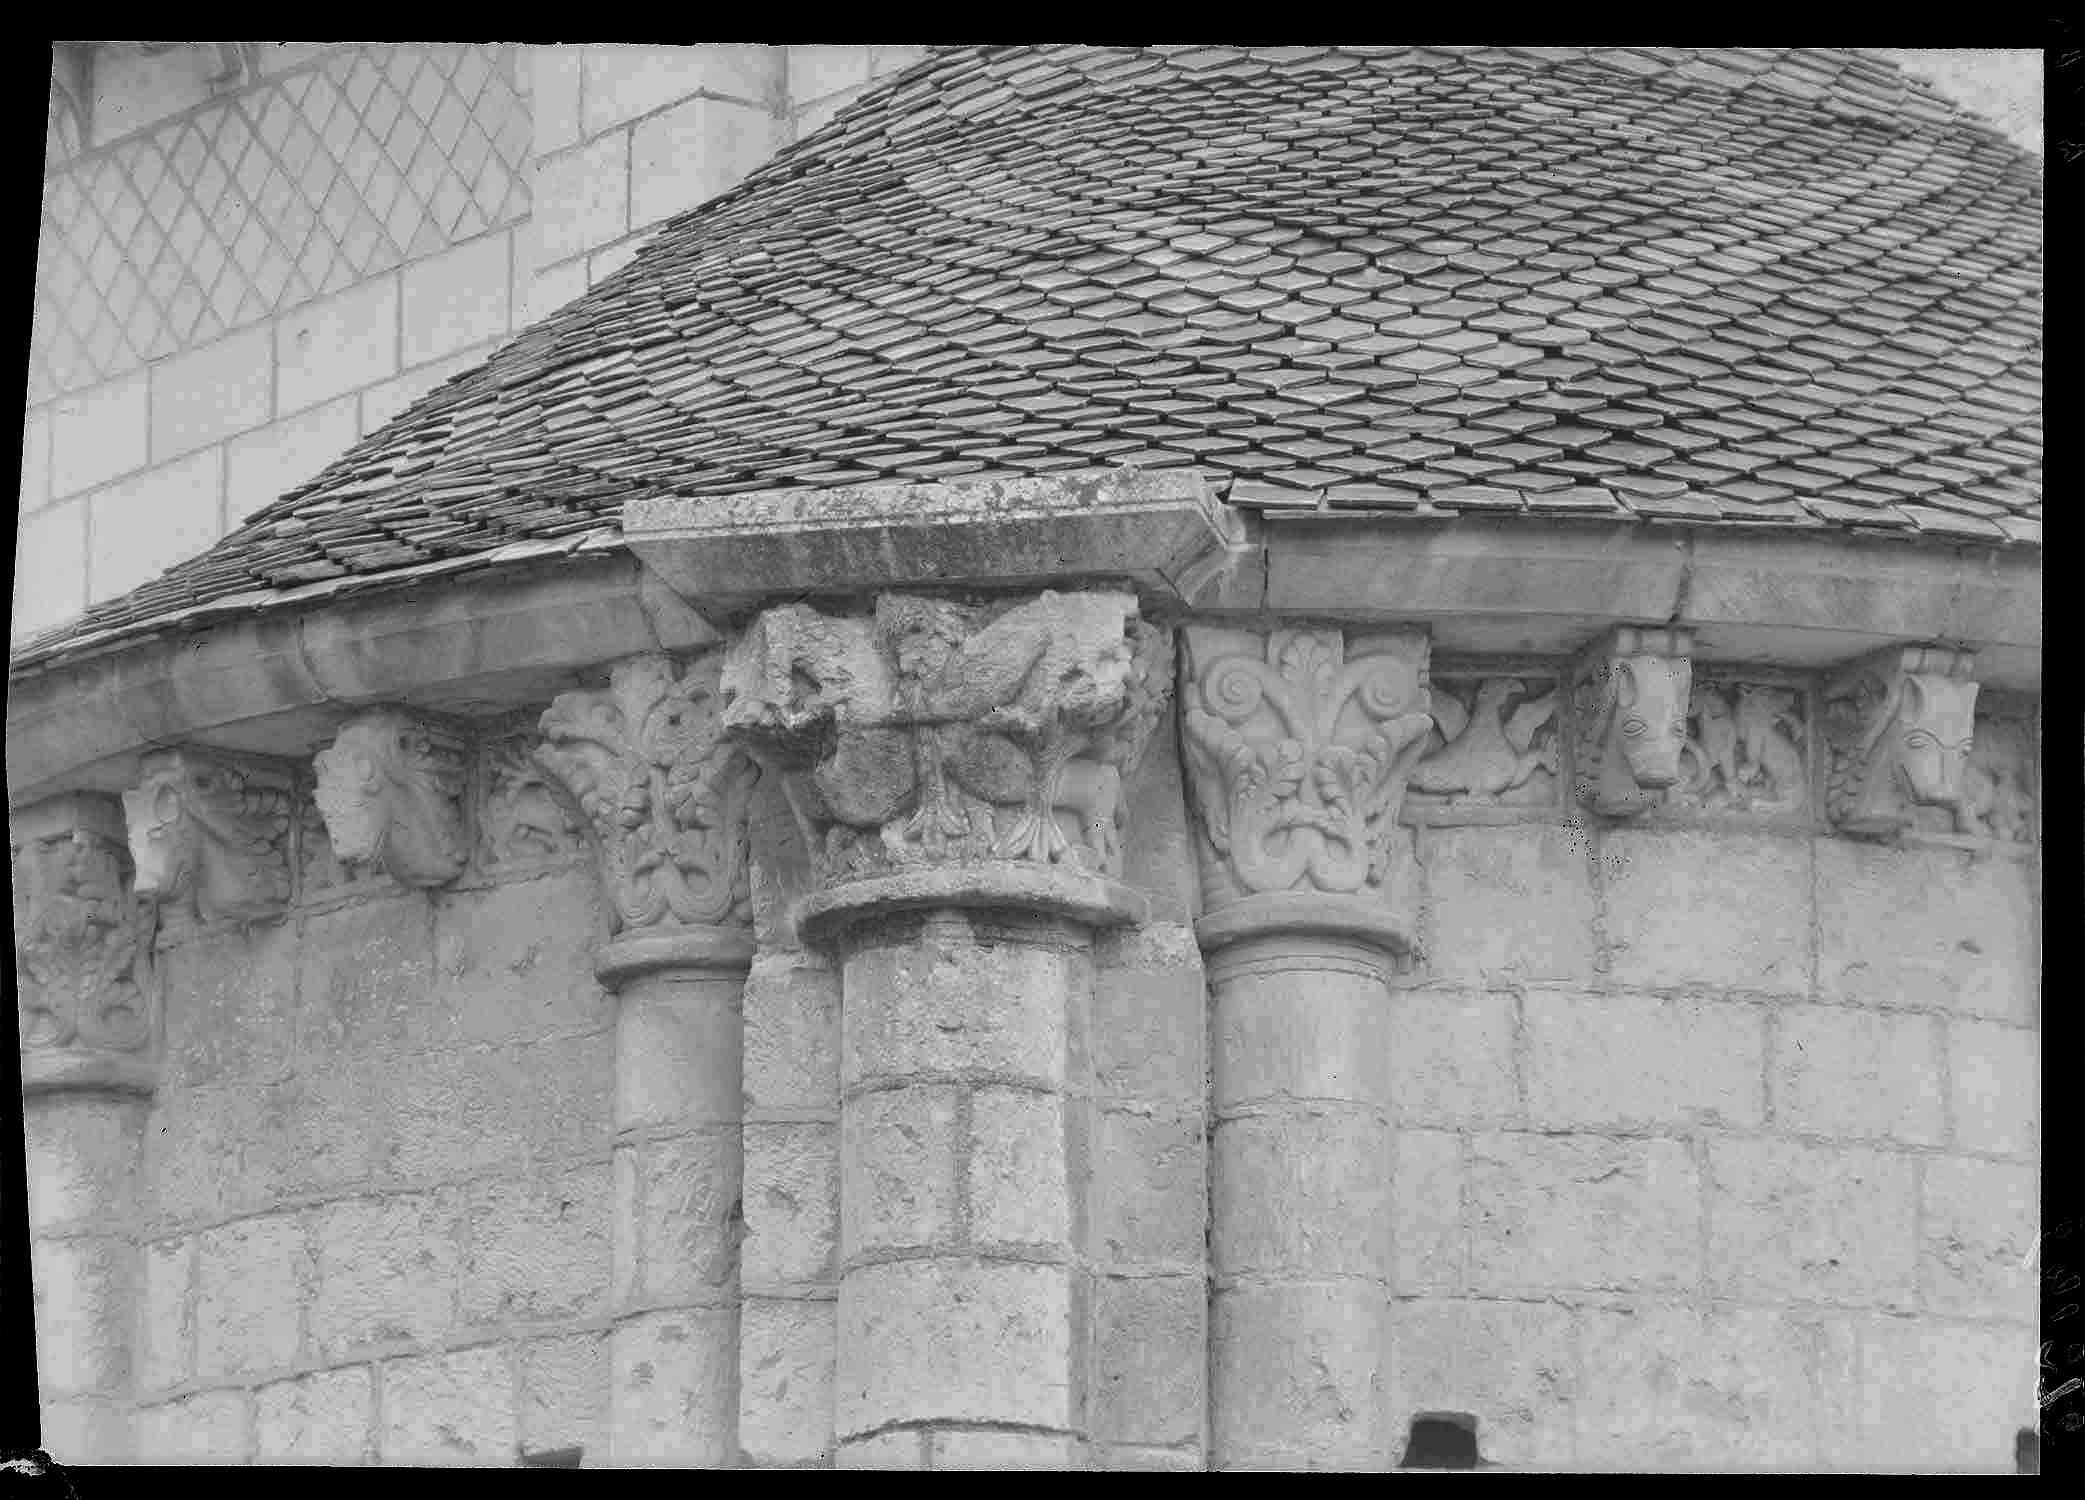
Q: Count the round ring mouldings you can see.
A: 4